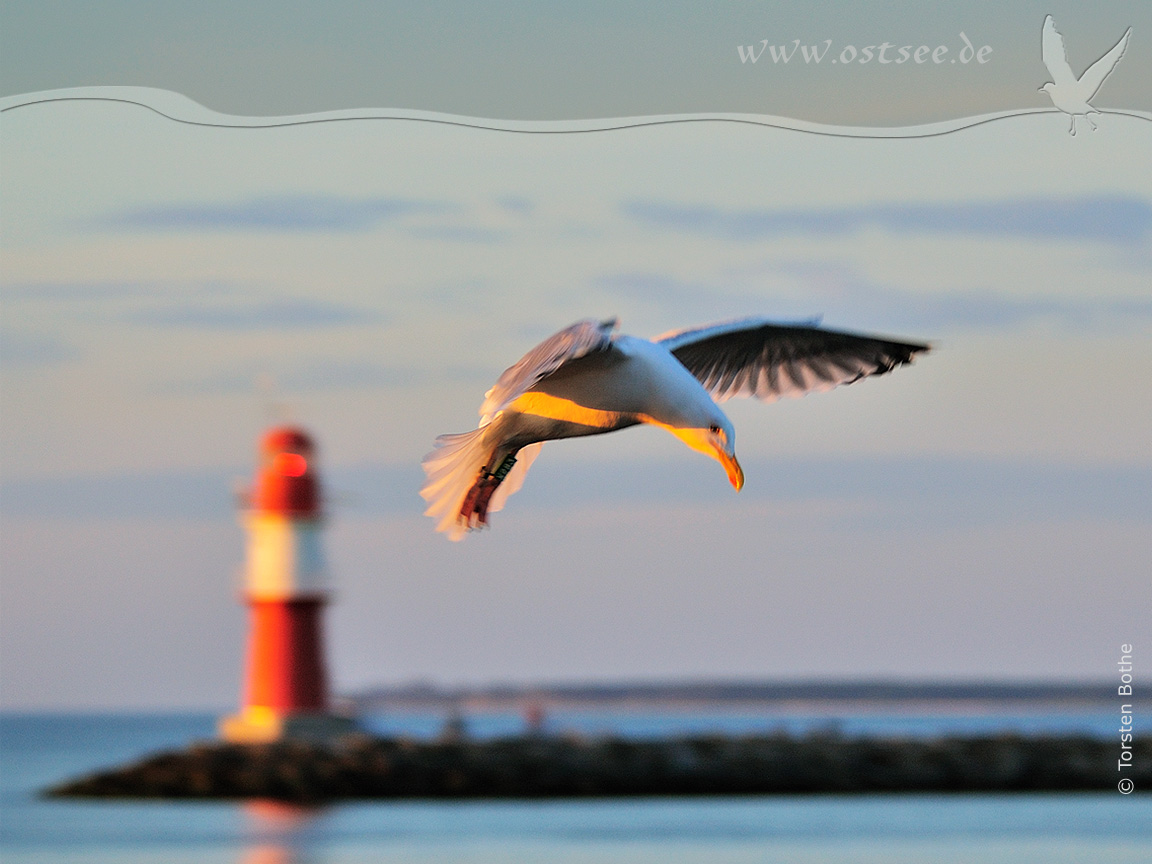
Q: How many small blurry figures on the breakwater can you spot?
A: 2